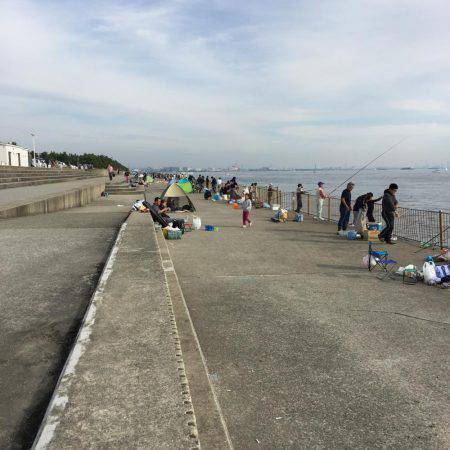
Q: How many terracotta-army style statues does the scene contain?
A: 0